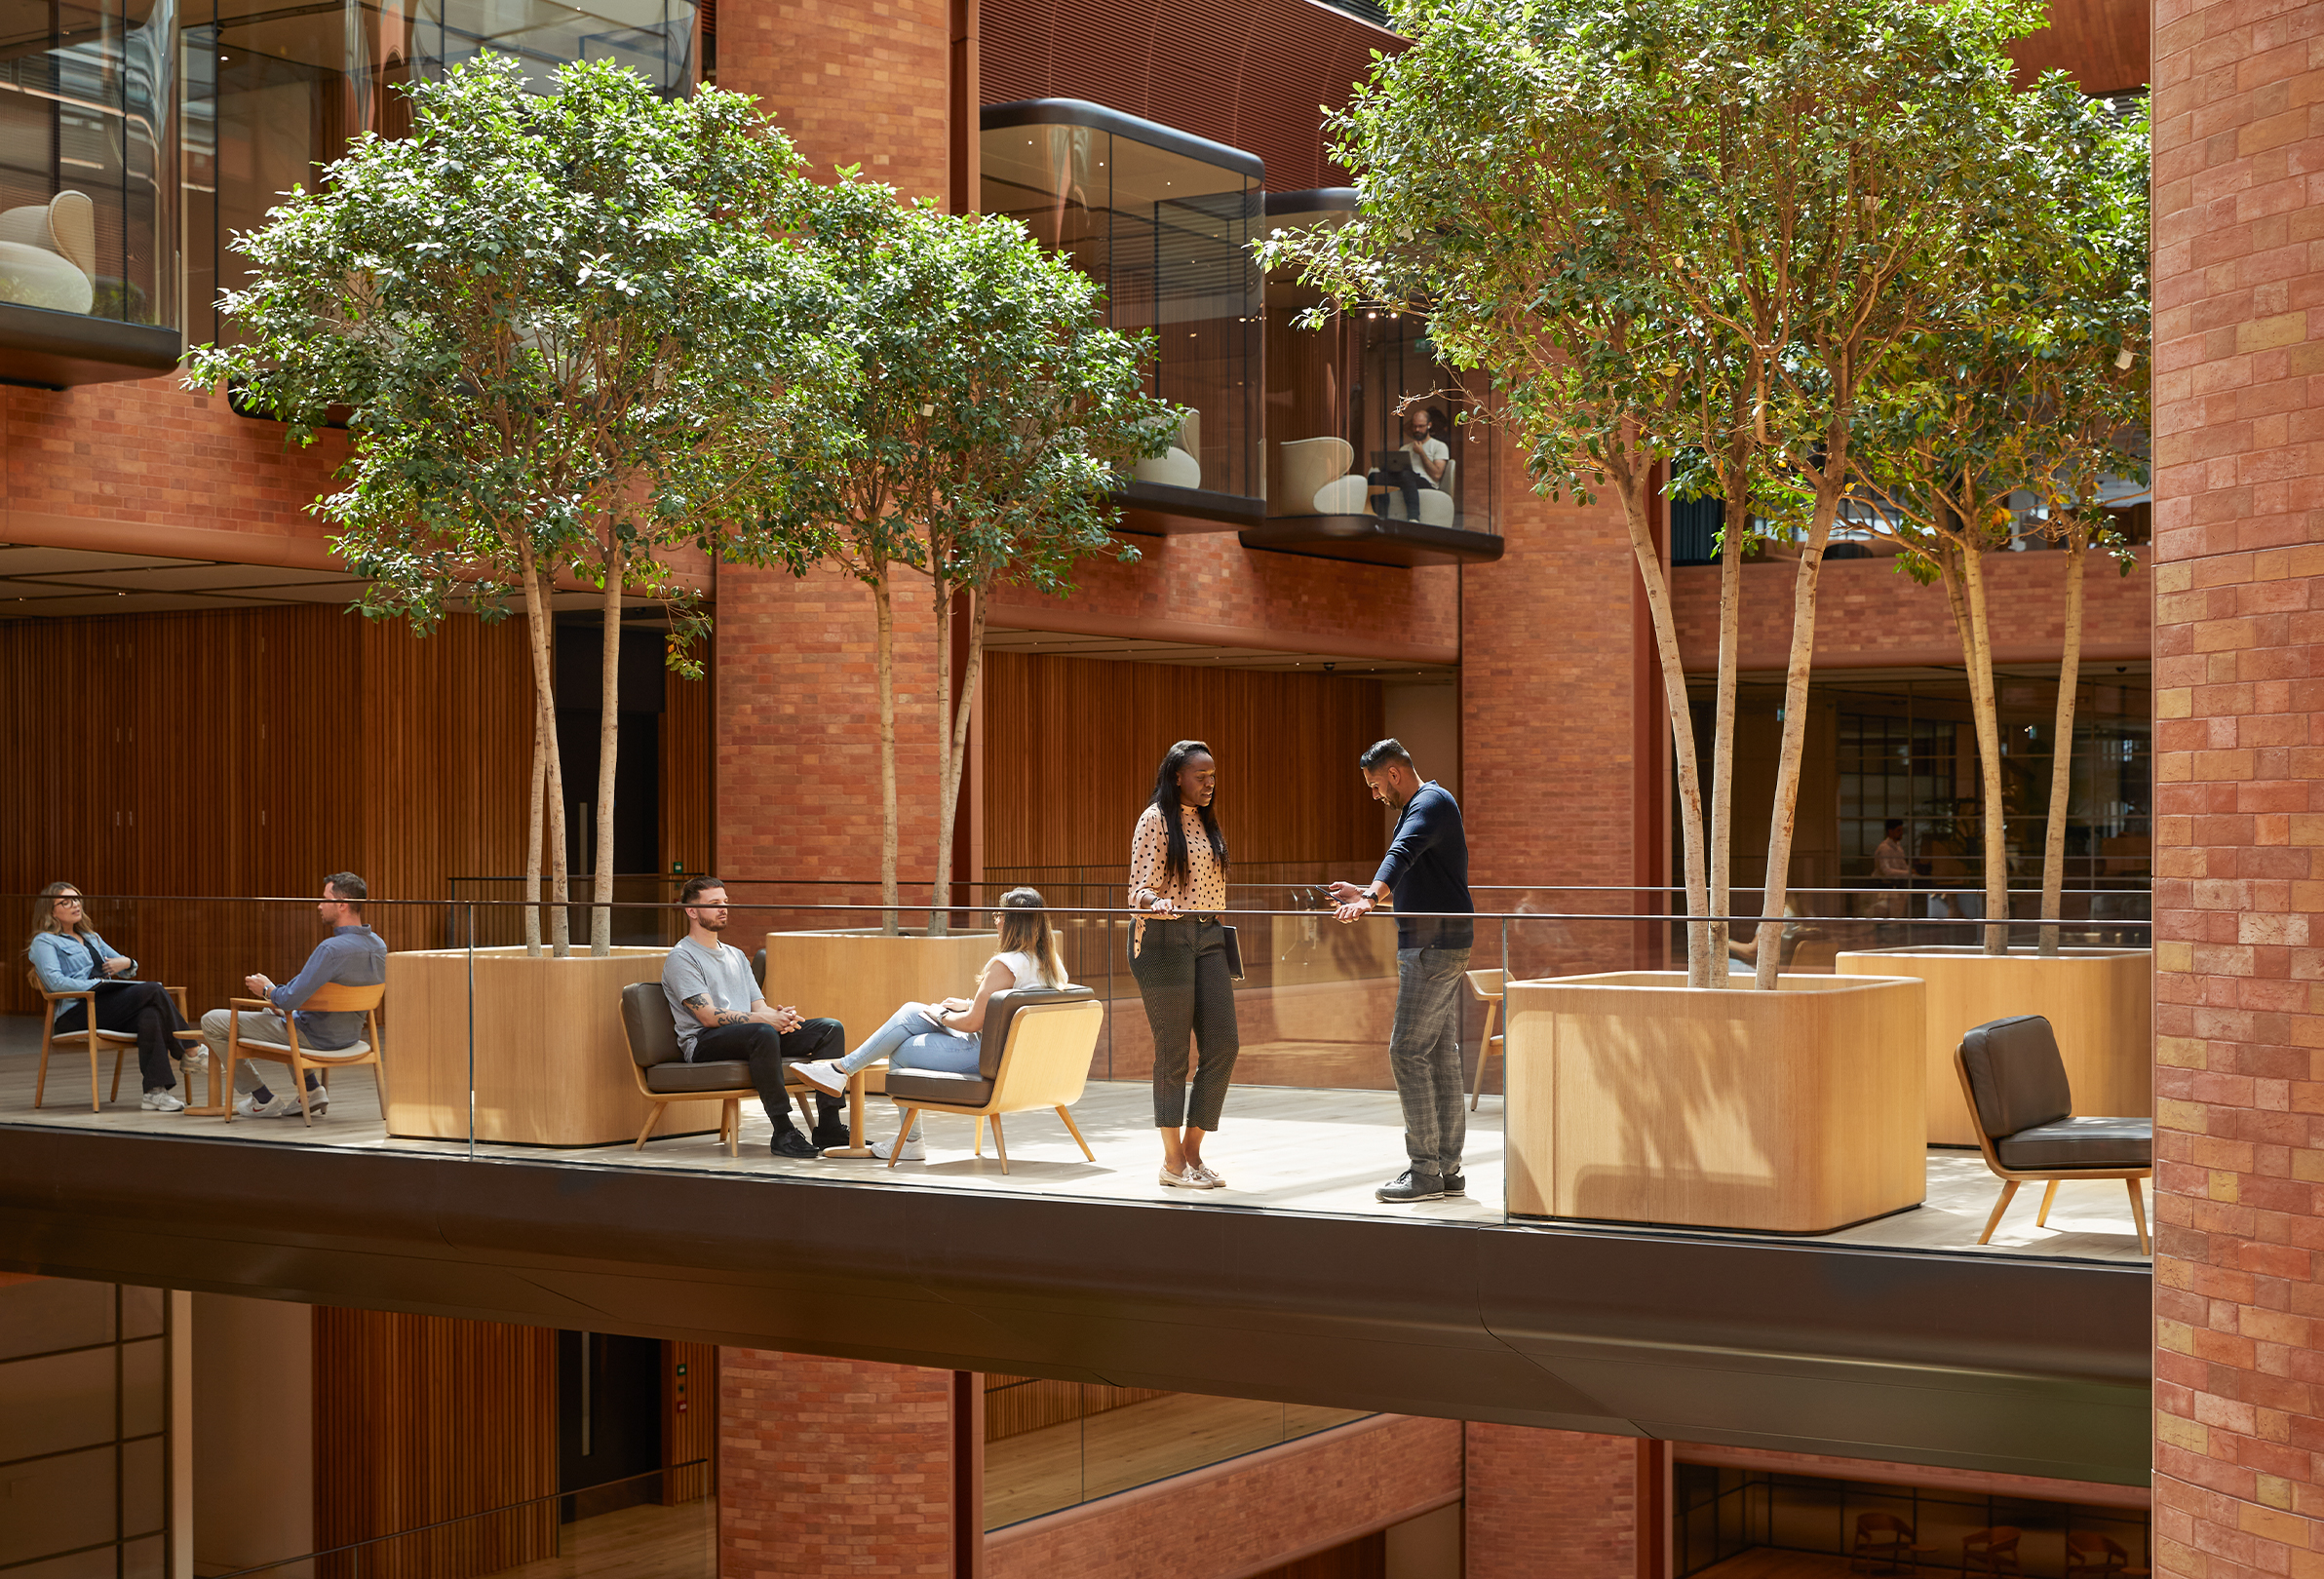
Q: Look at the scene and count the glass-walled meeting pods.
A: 4